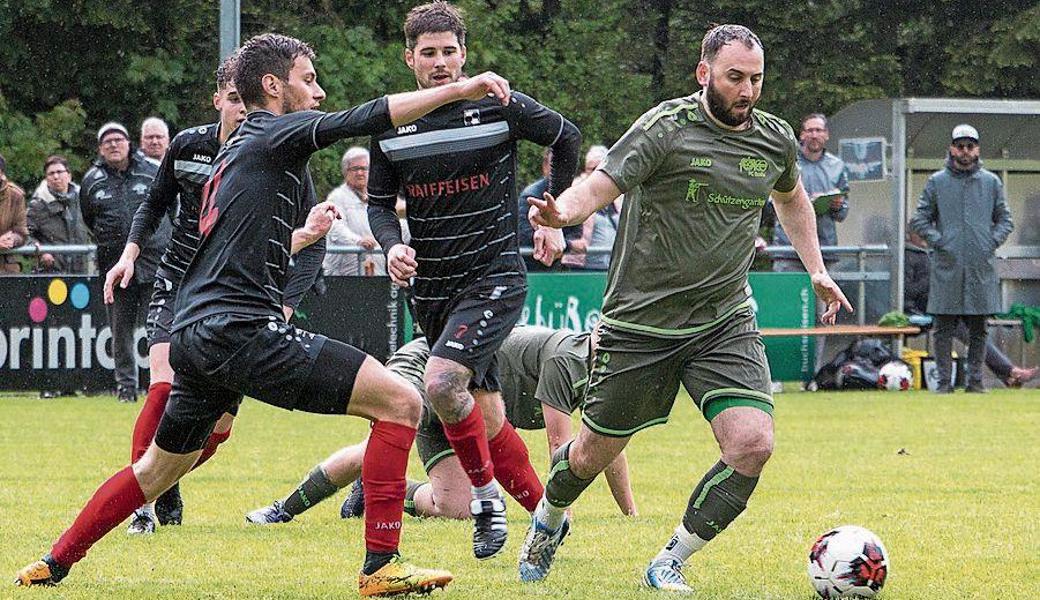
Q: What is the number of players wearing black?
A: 3